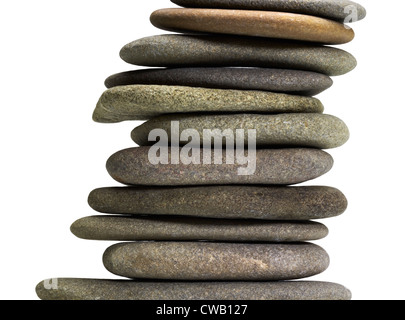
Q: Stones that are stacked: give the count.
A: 11